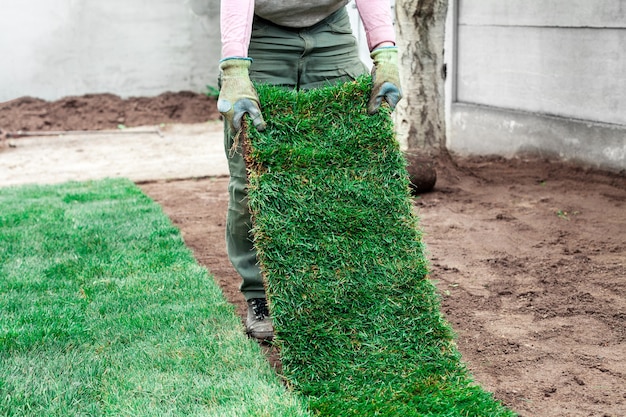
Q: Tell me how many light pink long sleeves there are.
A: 2